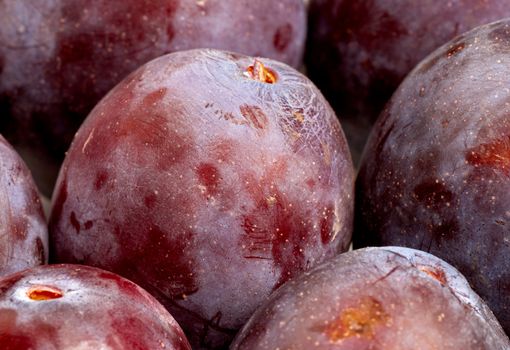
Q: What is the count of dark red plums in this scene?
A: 7